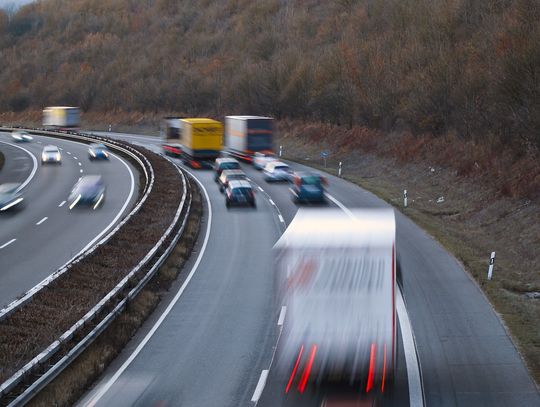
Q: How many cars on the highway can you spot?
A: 11